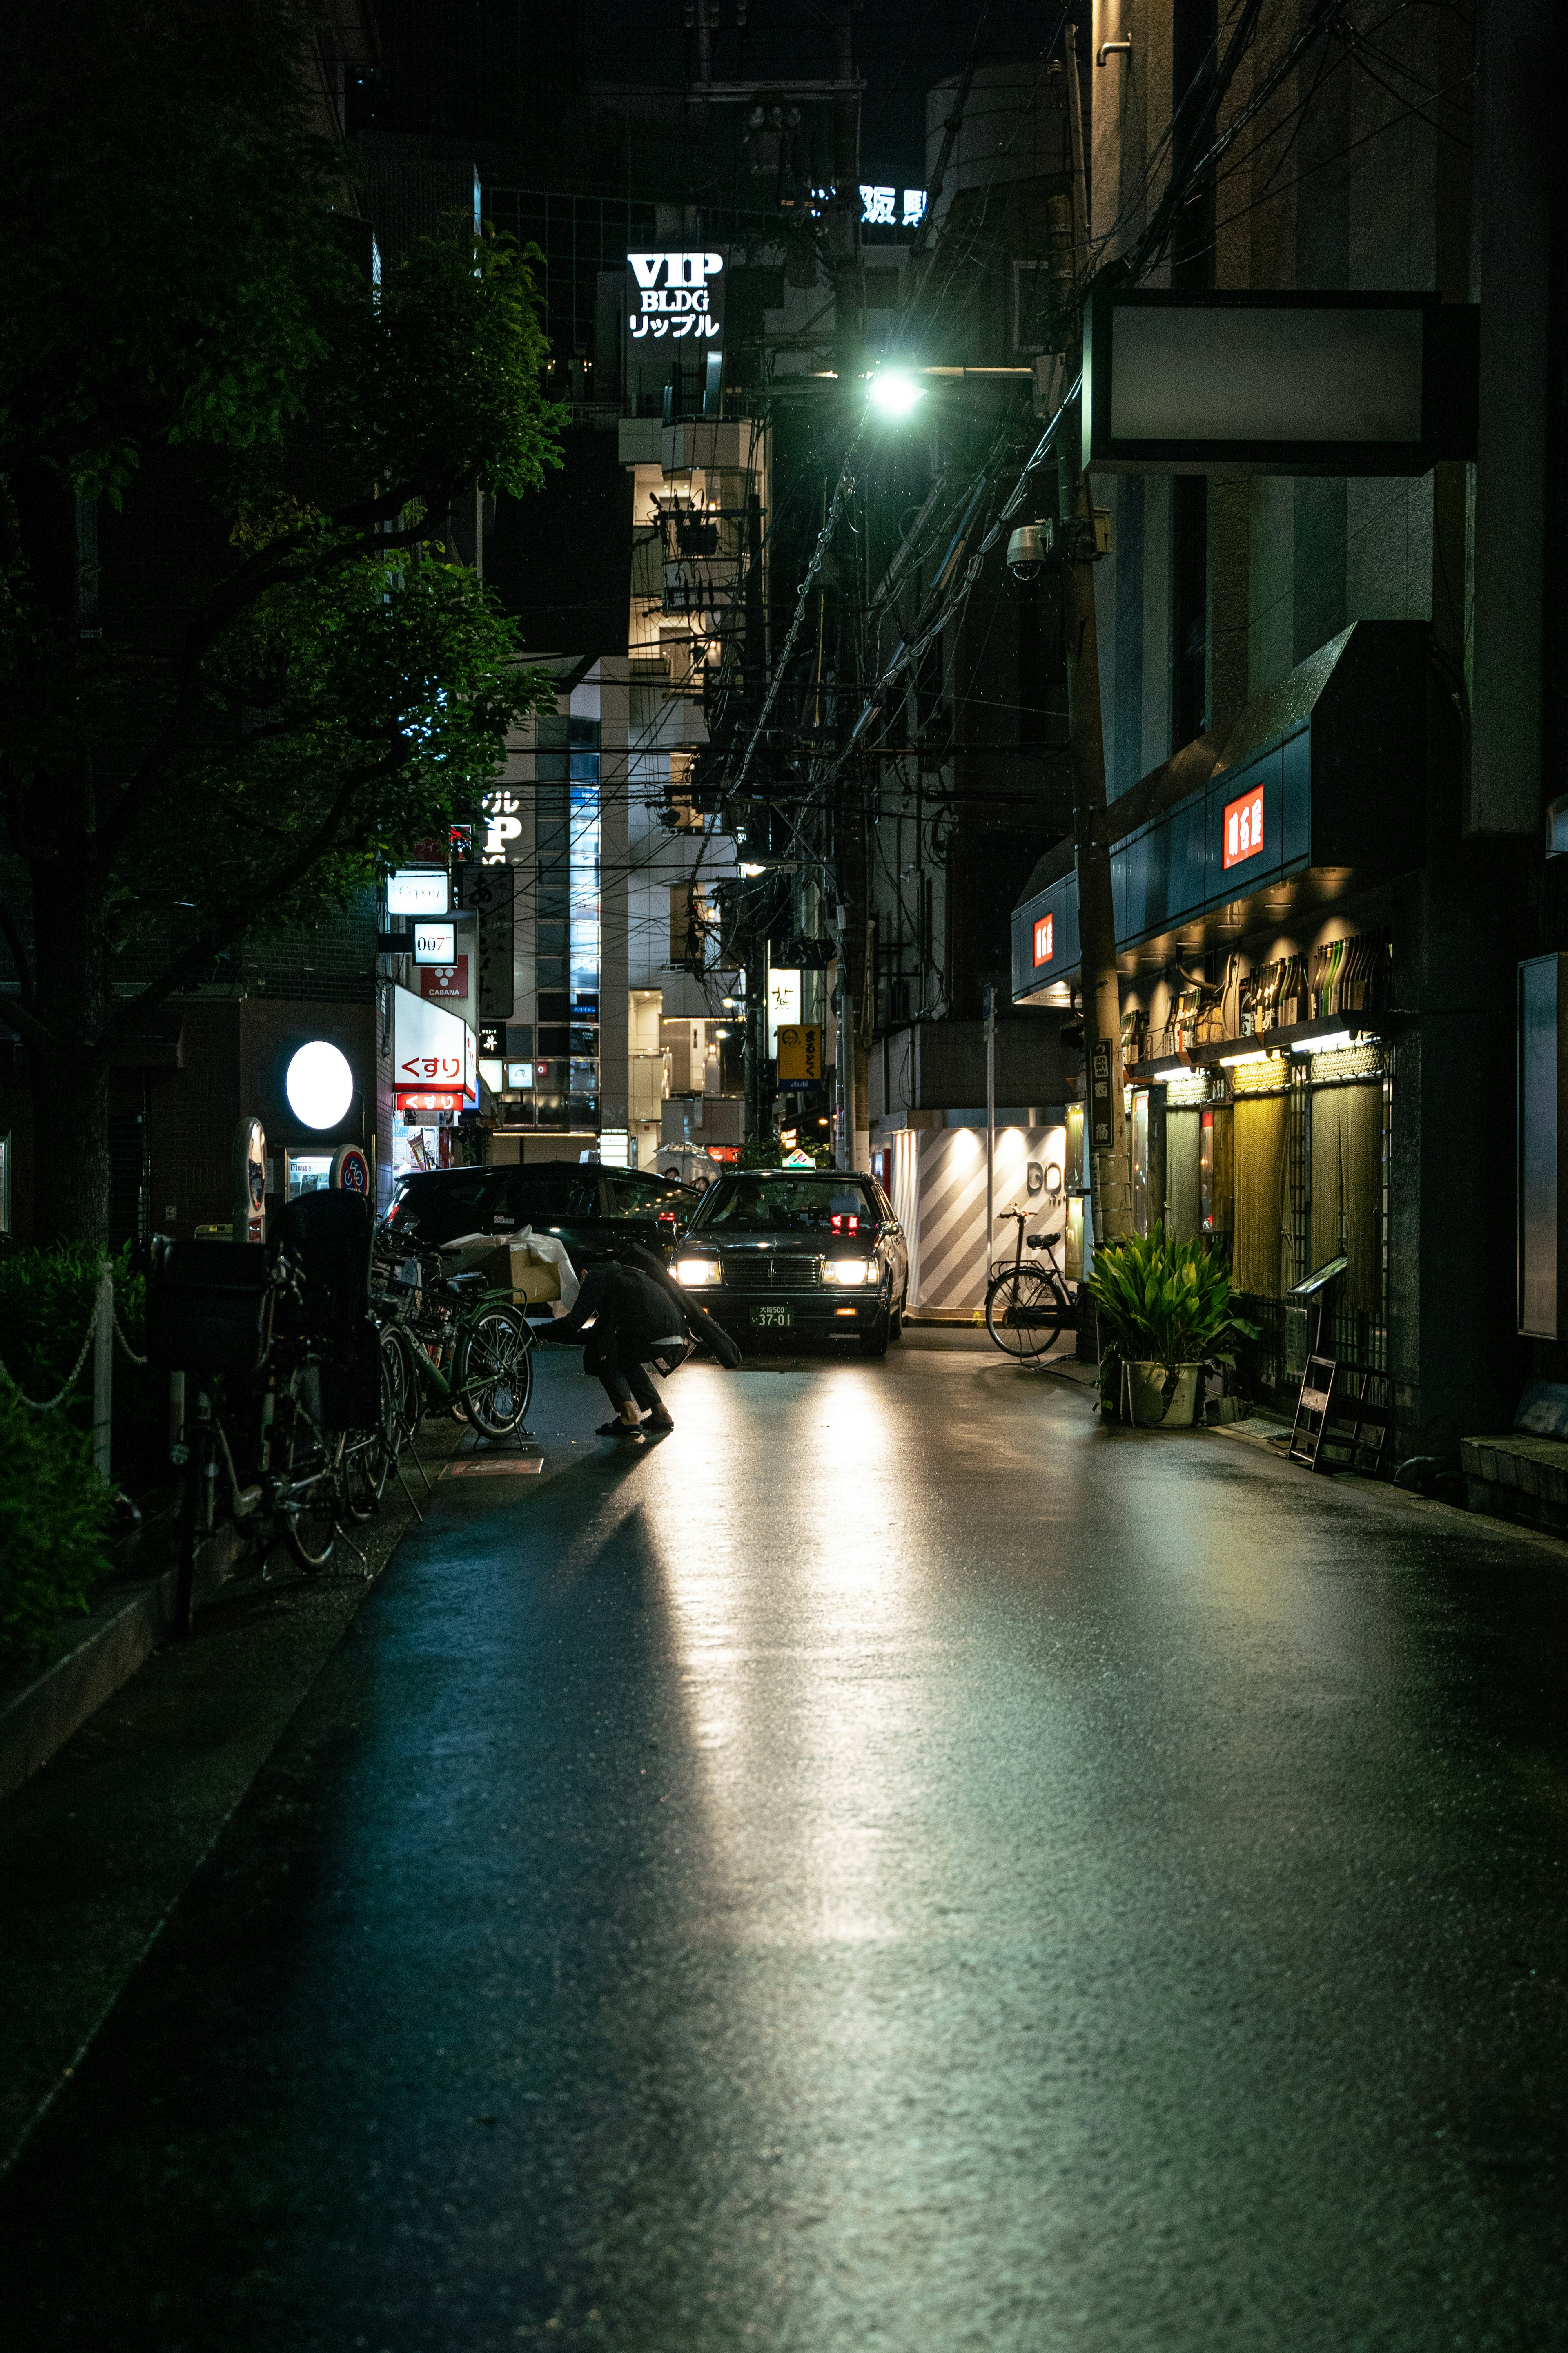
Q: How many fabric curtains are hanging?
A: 3